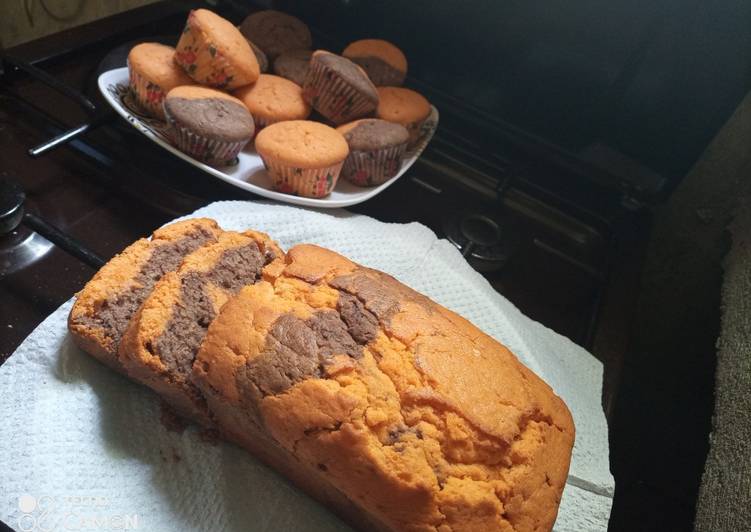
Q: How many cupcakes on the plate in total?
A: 12